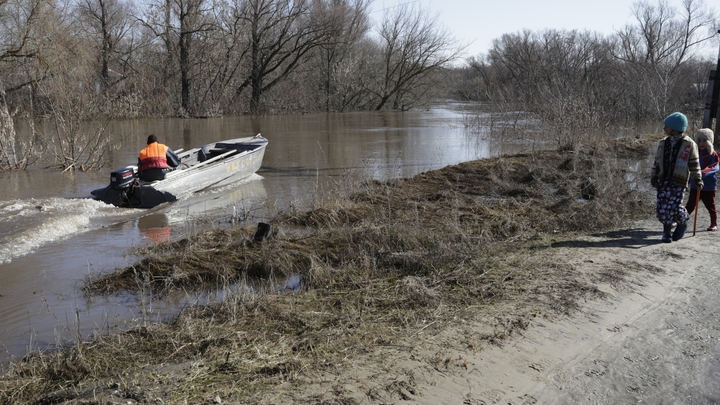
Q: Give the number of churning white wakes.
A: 1